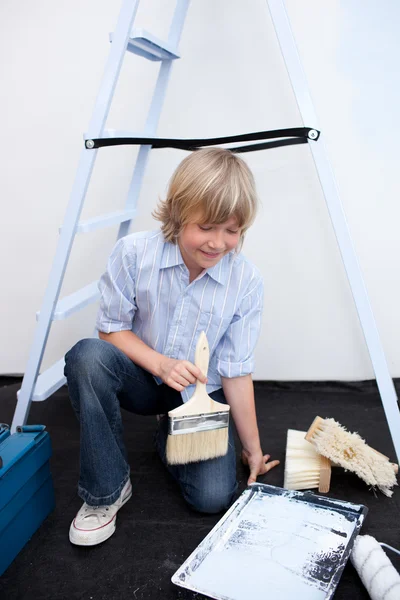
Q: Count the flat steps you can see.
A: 5